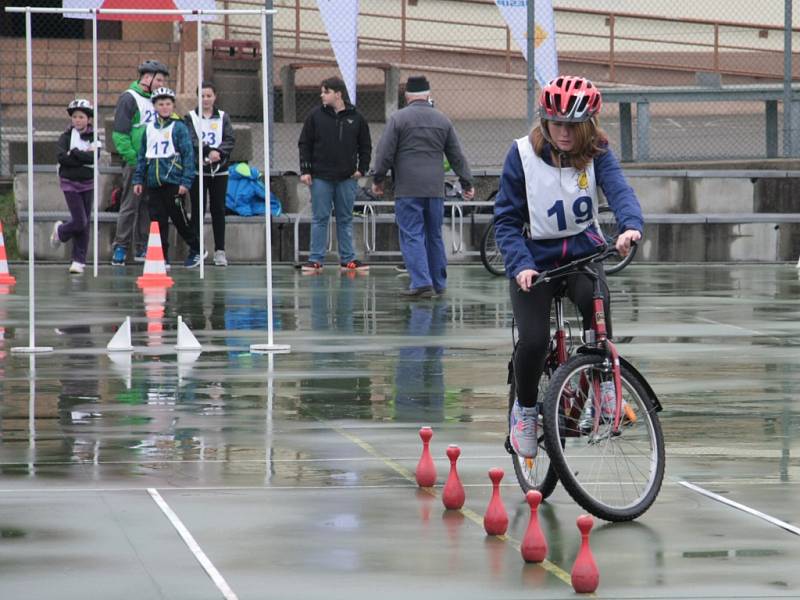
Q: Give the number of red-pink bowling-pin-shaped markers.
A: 5